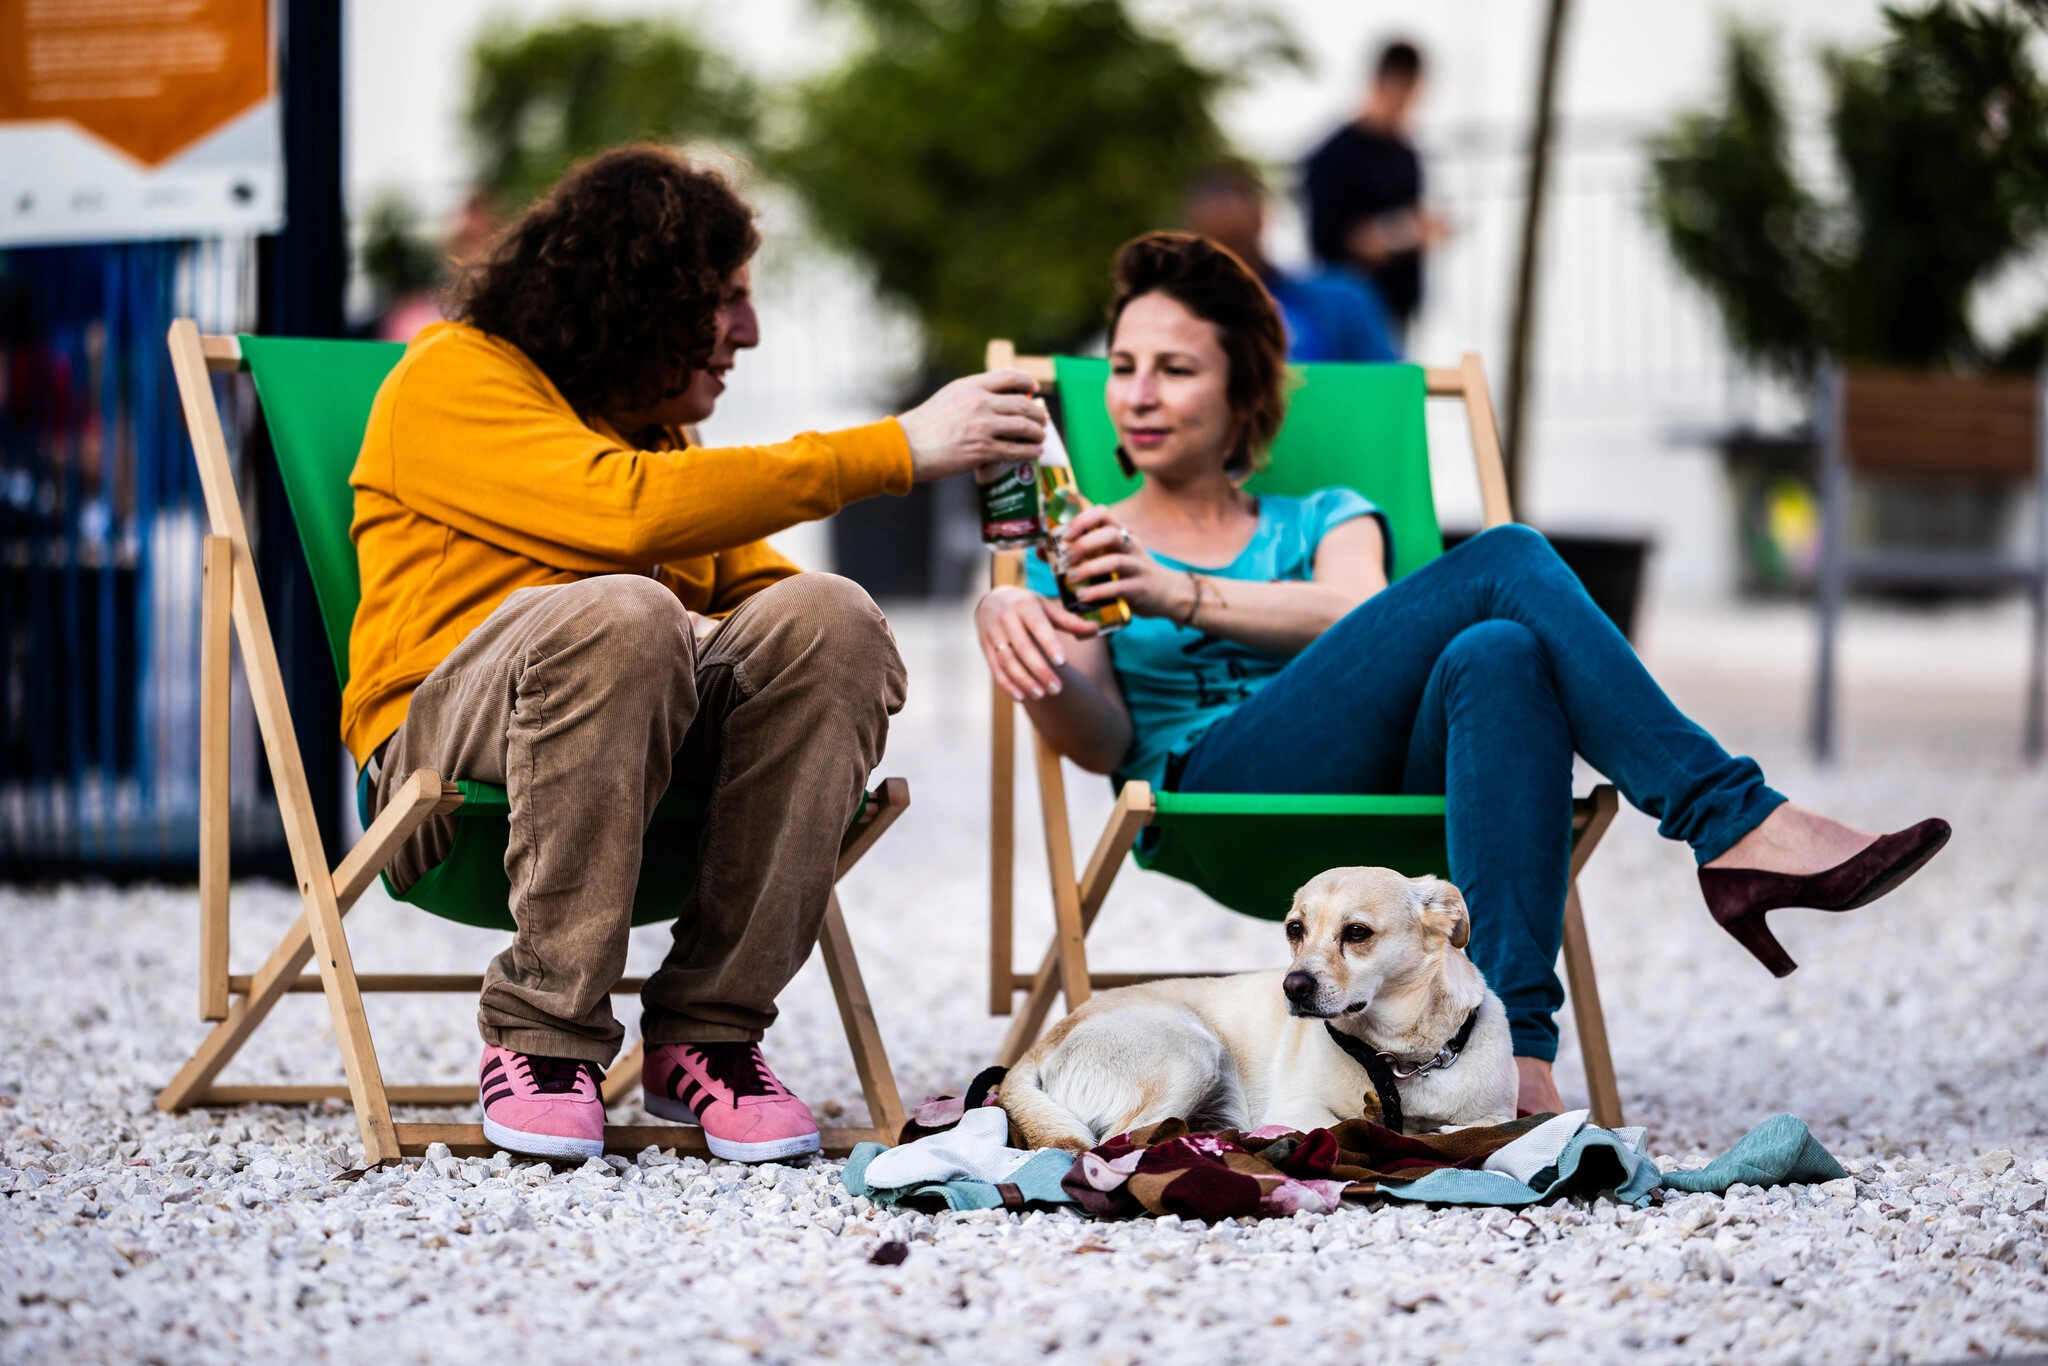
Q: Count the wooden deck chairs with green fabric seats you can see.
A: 2